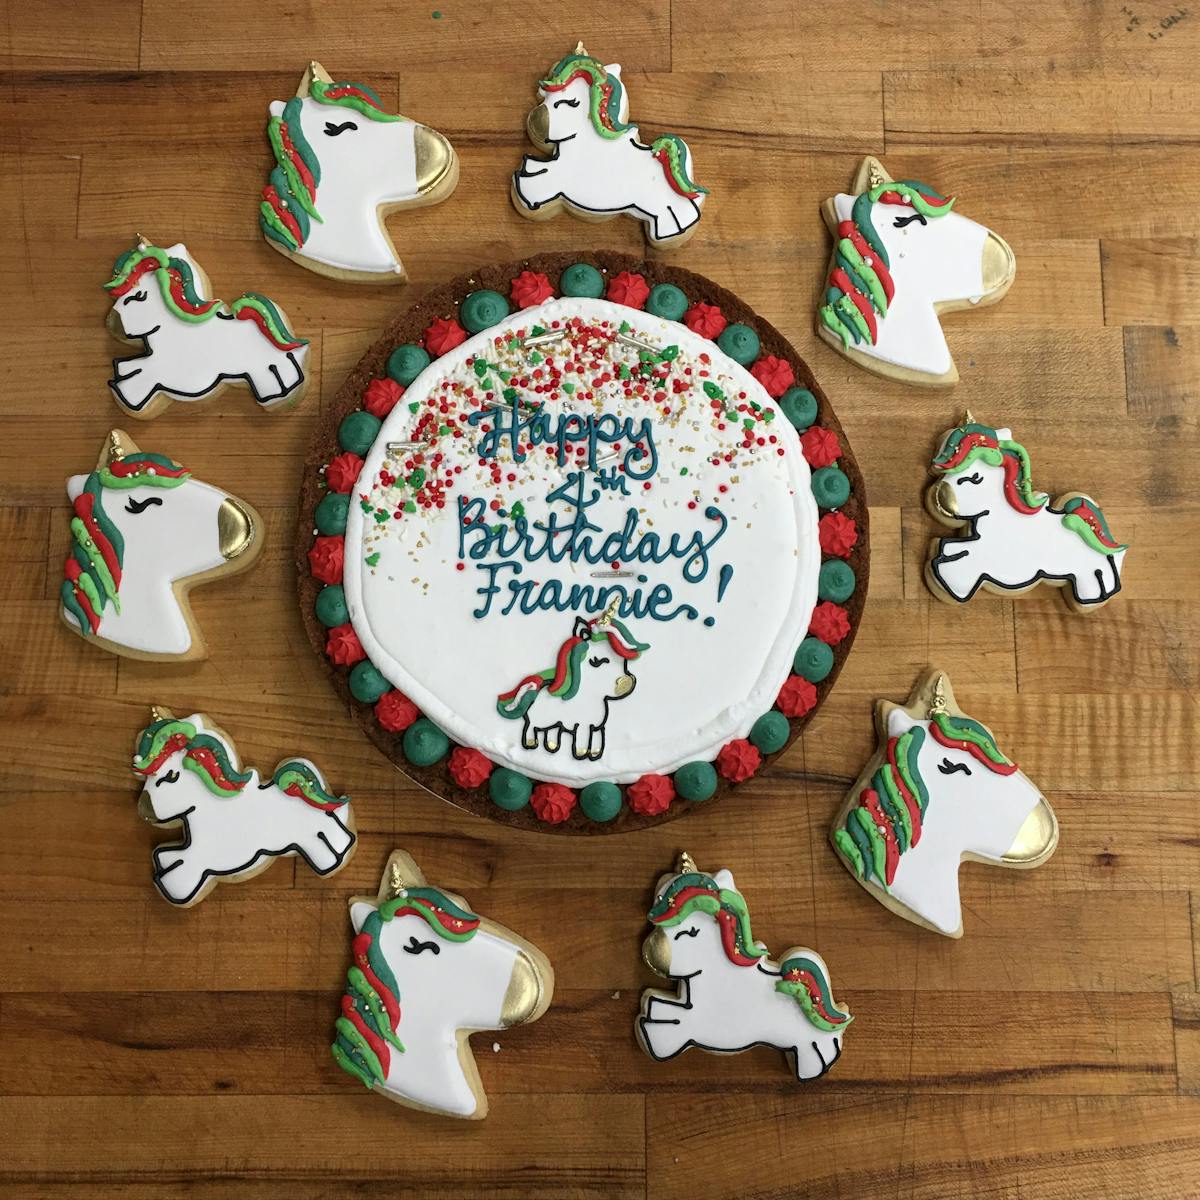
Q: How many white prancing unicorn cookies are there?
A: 5